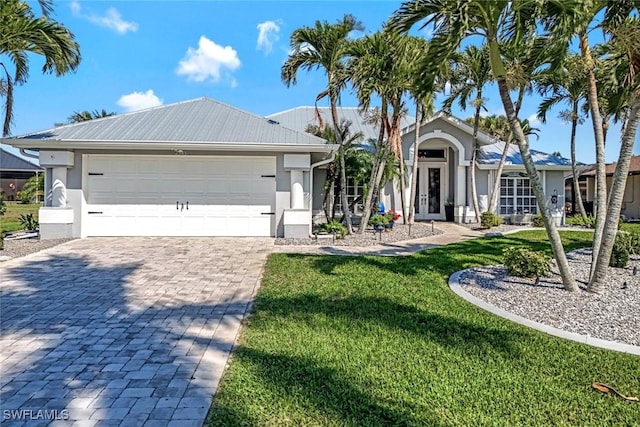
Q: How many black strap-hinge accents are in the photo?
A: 4